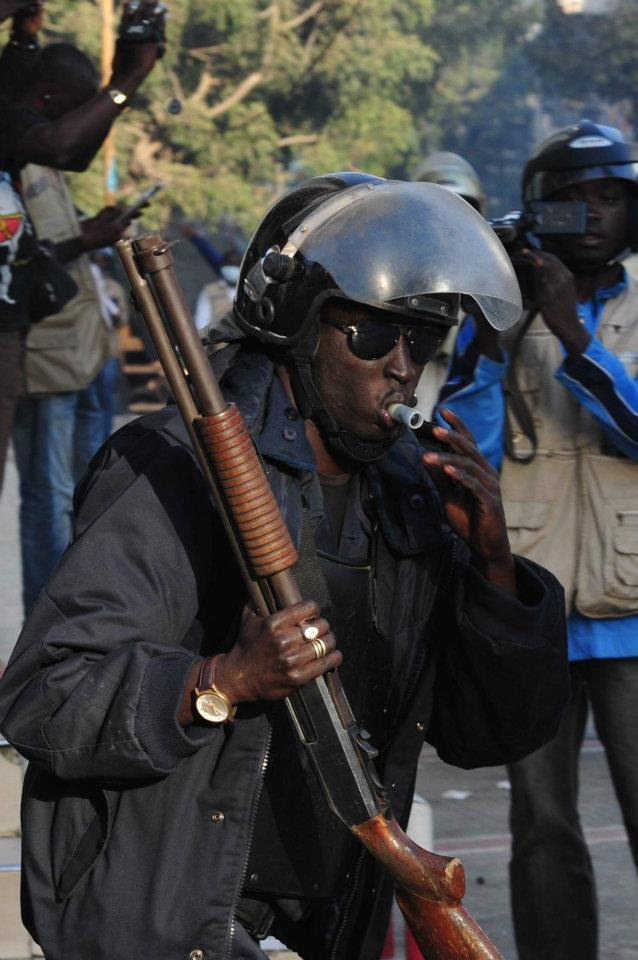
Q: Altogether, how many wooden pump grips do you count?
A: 1